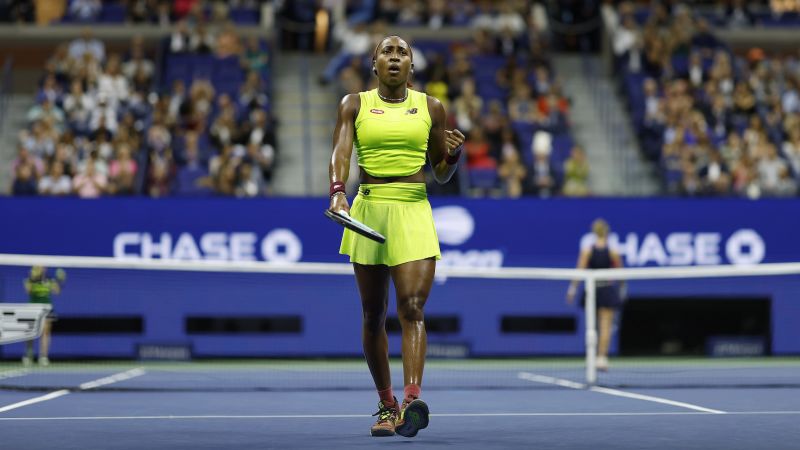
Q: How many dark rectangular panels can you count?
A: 5